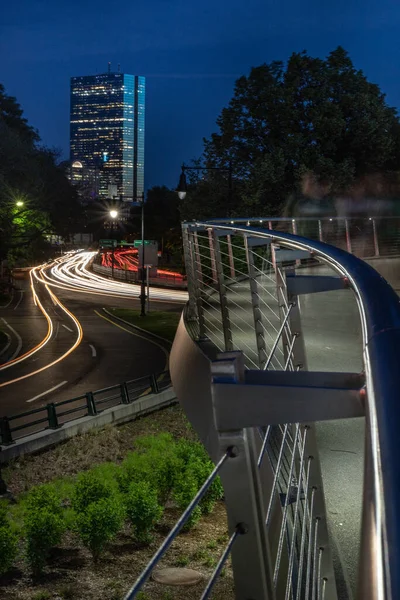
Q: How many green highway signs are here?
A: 2